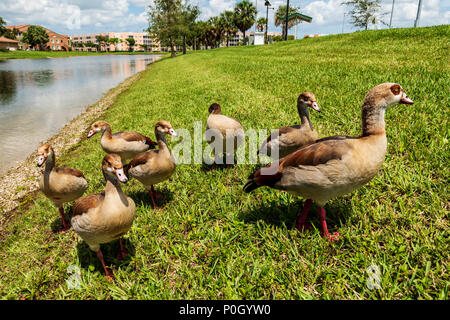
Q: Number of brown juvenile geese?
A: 6